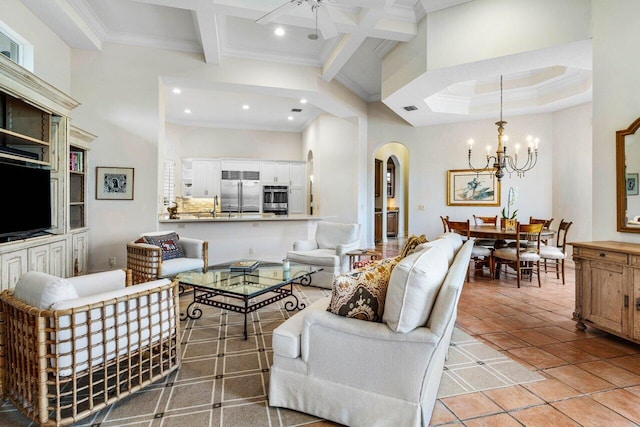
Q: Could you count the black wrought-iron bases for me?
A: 1